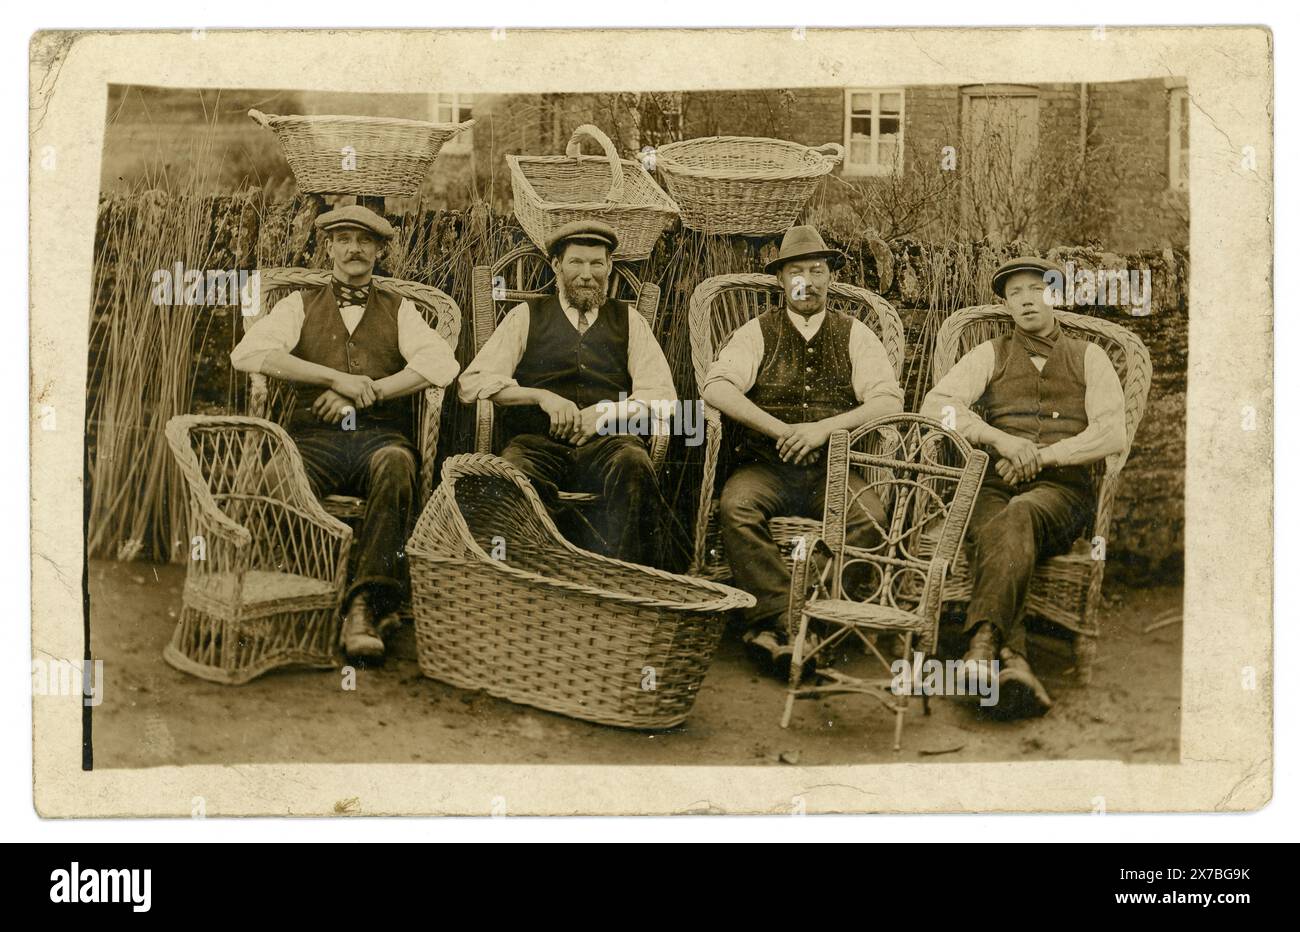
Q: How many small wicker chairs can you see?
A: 2